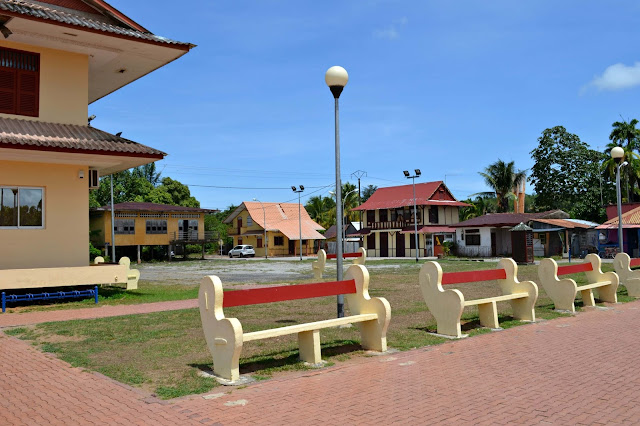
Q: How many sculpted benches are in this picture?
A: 6